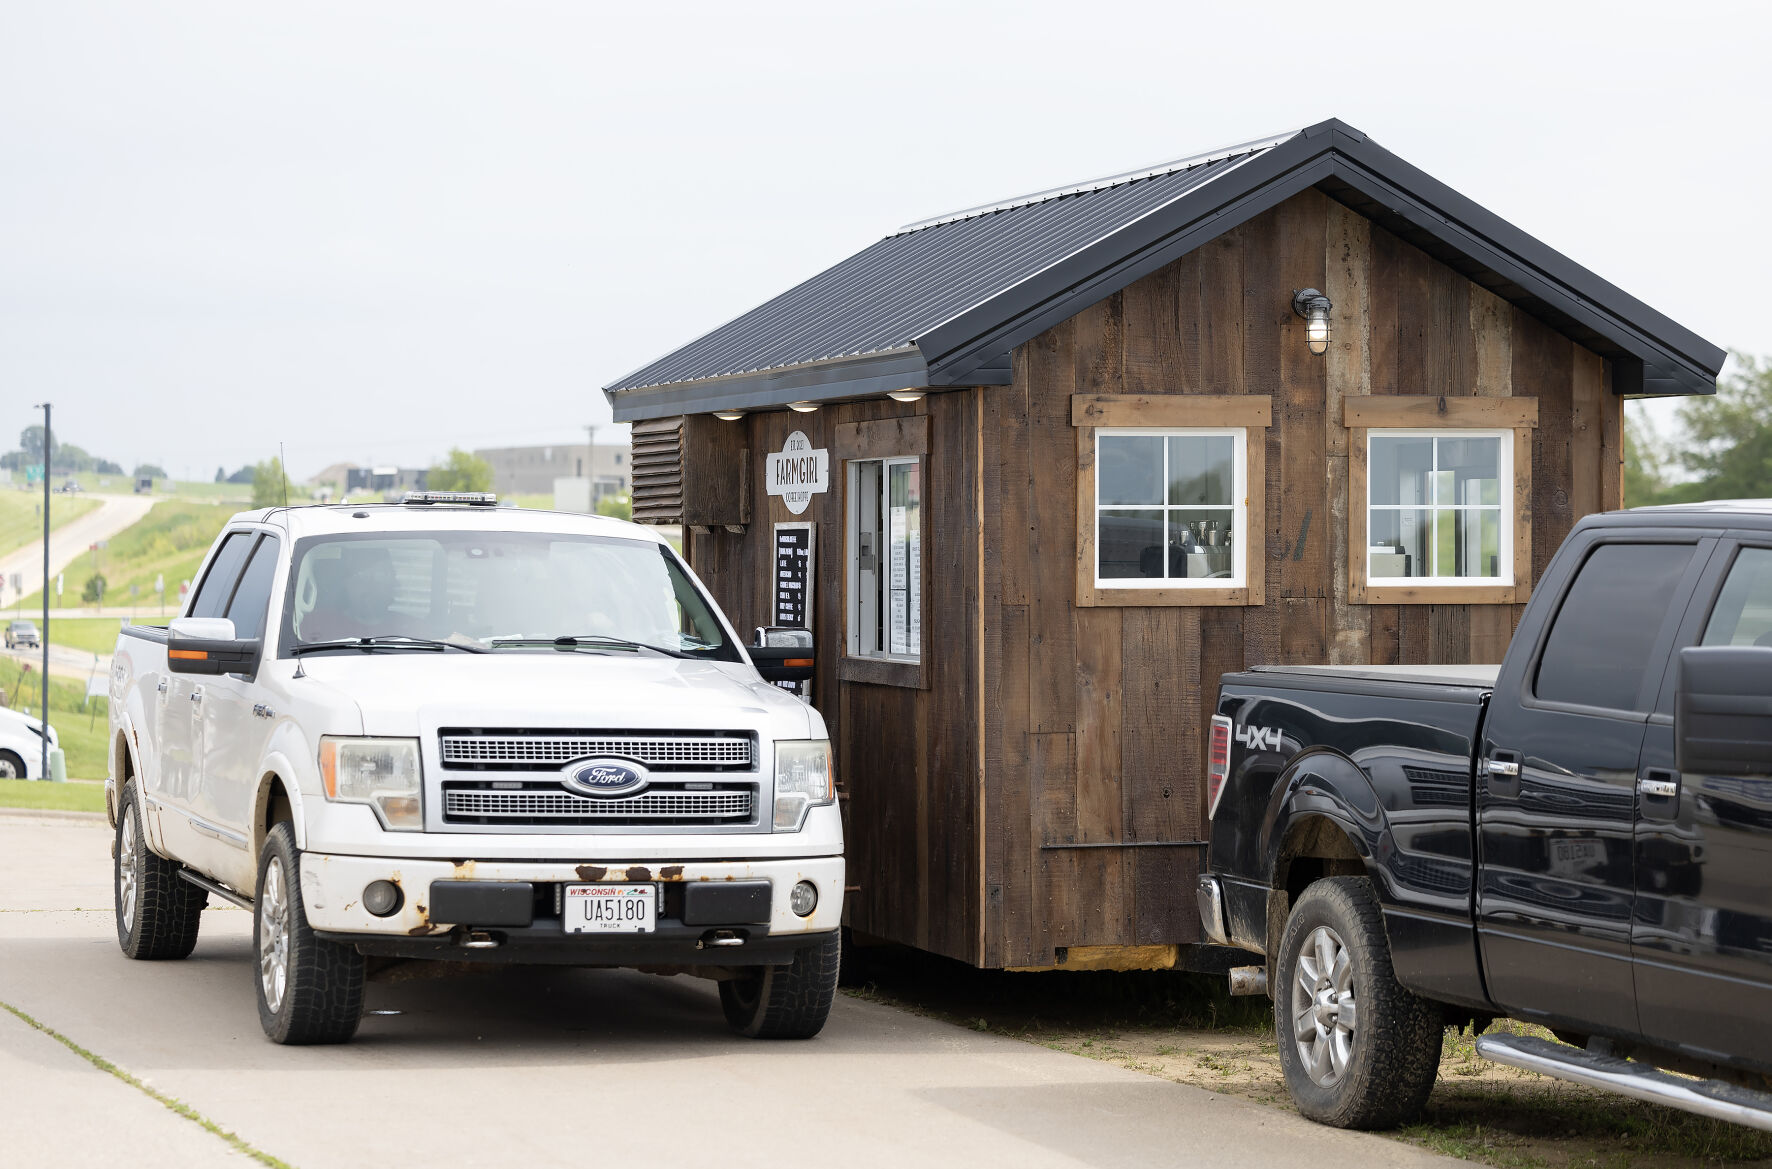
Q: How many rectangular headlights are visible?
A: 2